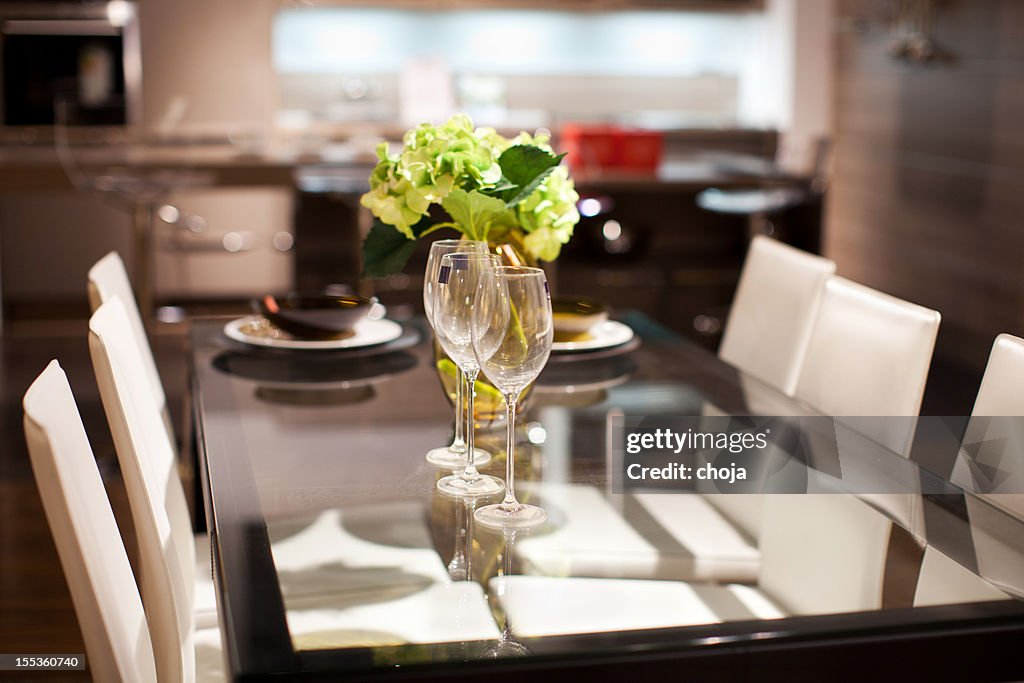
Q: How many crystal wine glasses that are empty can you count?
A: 3